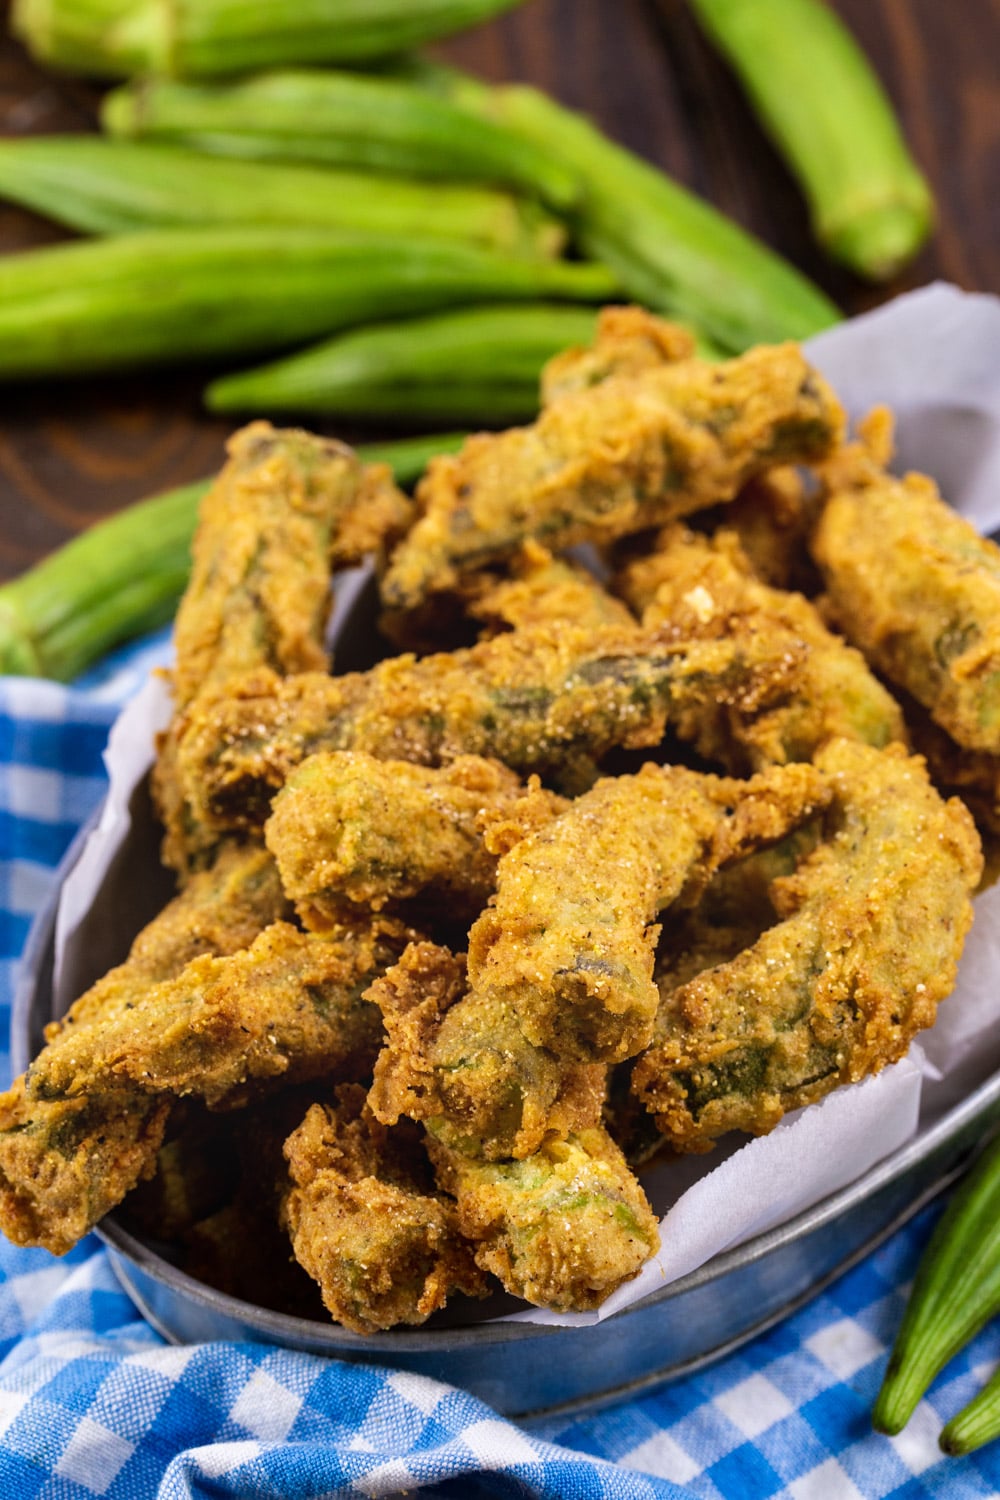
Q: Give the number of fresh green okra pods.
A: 10